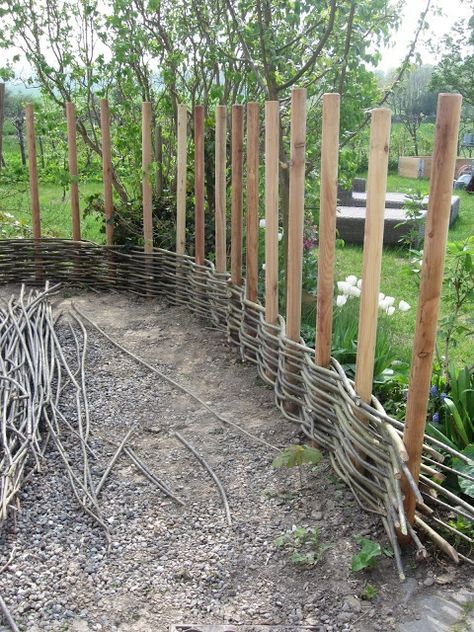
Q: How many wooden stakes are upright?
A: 14